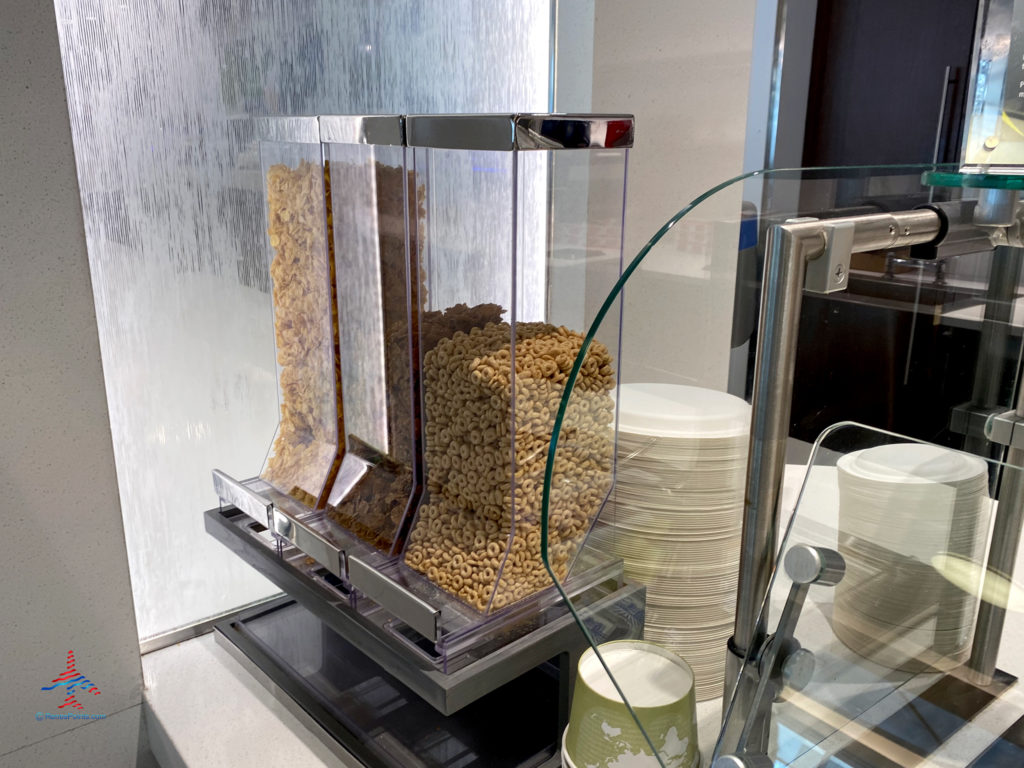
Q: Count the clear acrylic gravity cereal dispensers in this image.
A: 3